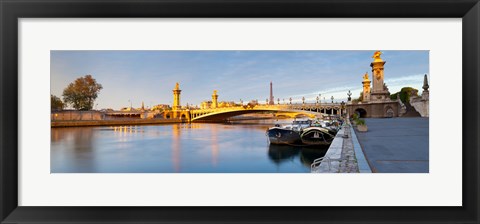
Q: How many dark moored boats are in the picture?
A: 2